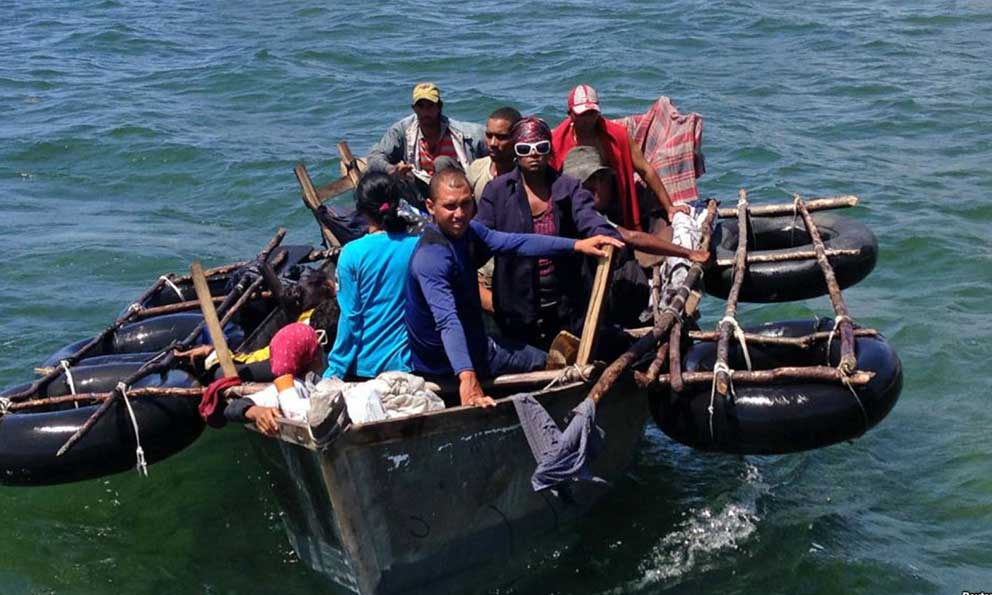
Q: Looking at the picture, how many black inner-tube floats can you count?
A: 5